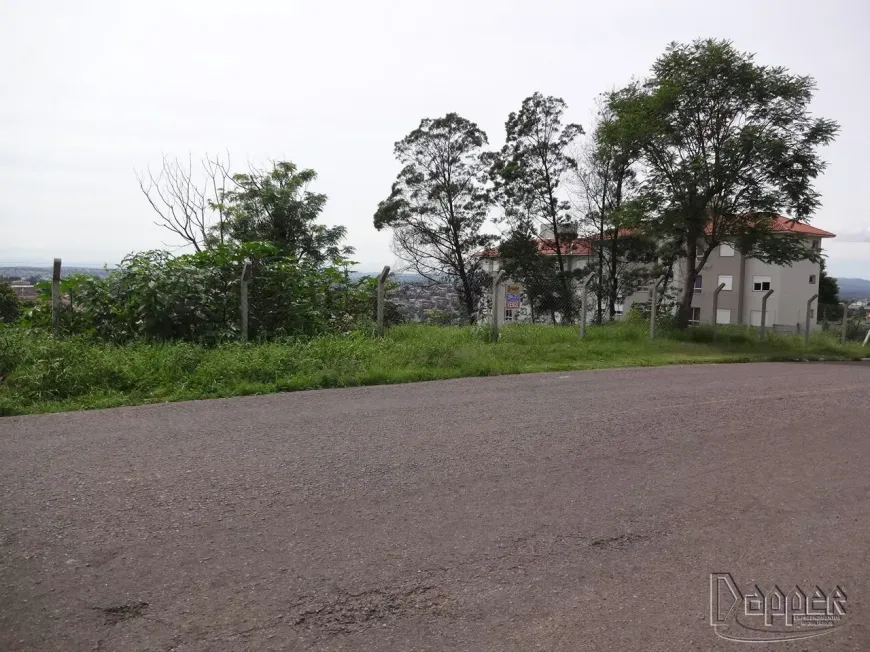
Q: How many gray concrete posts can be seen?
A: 10